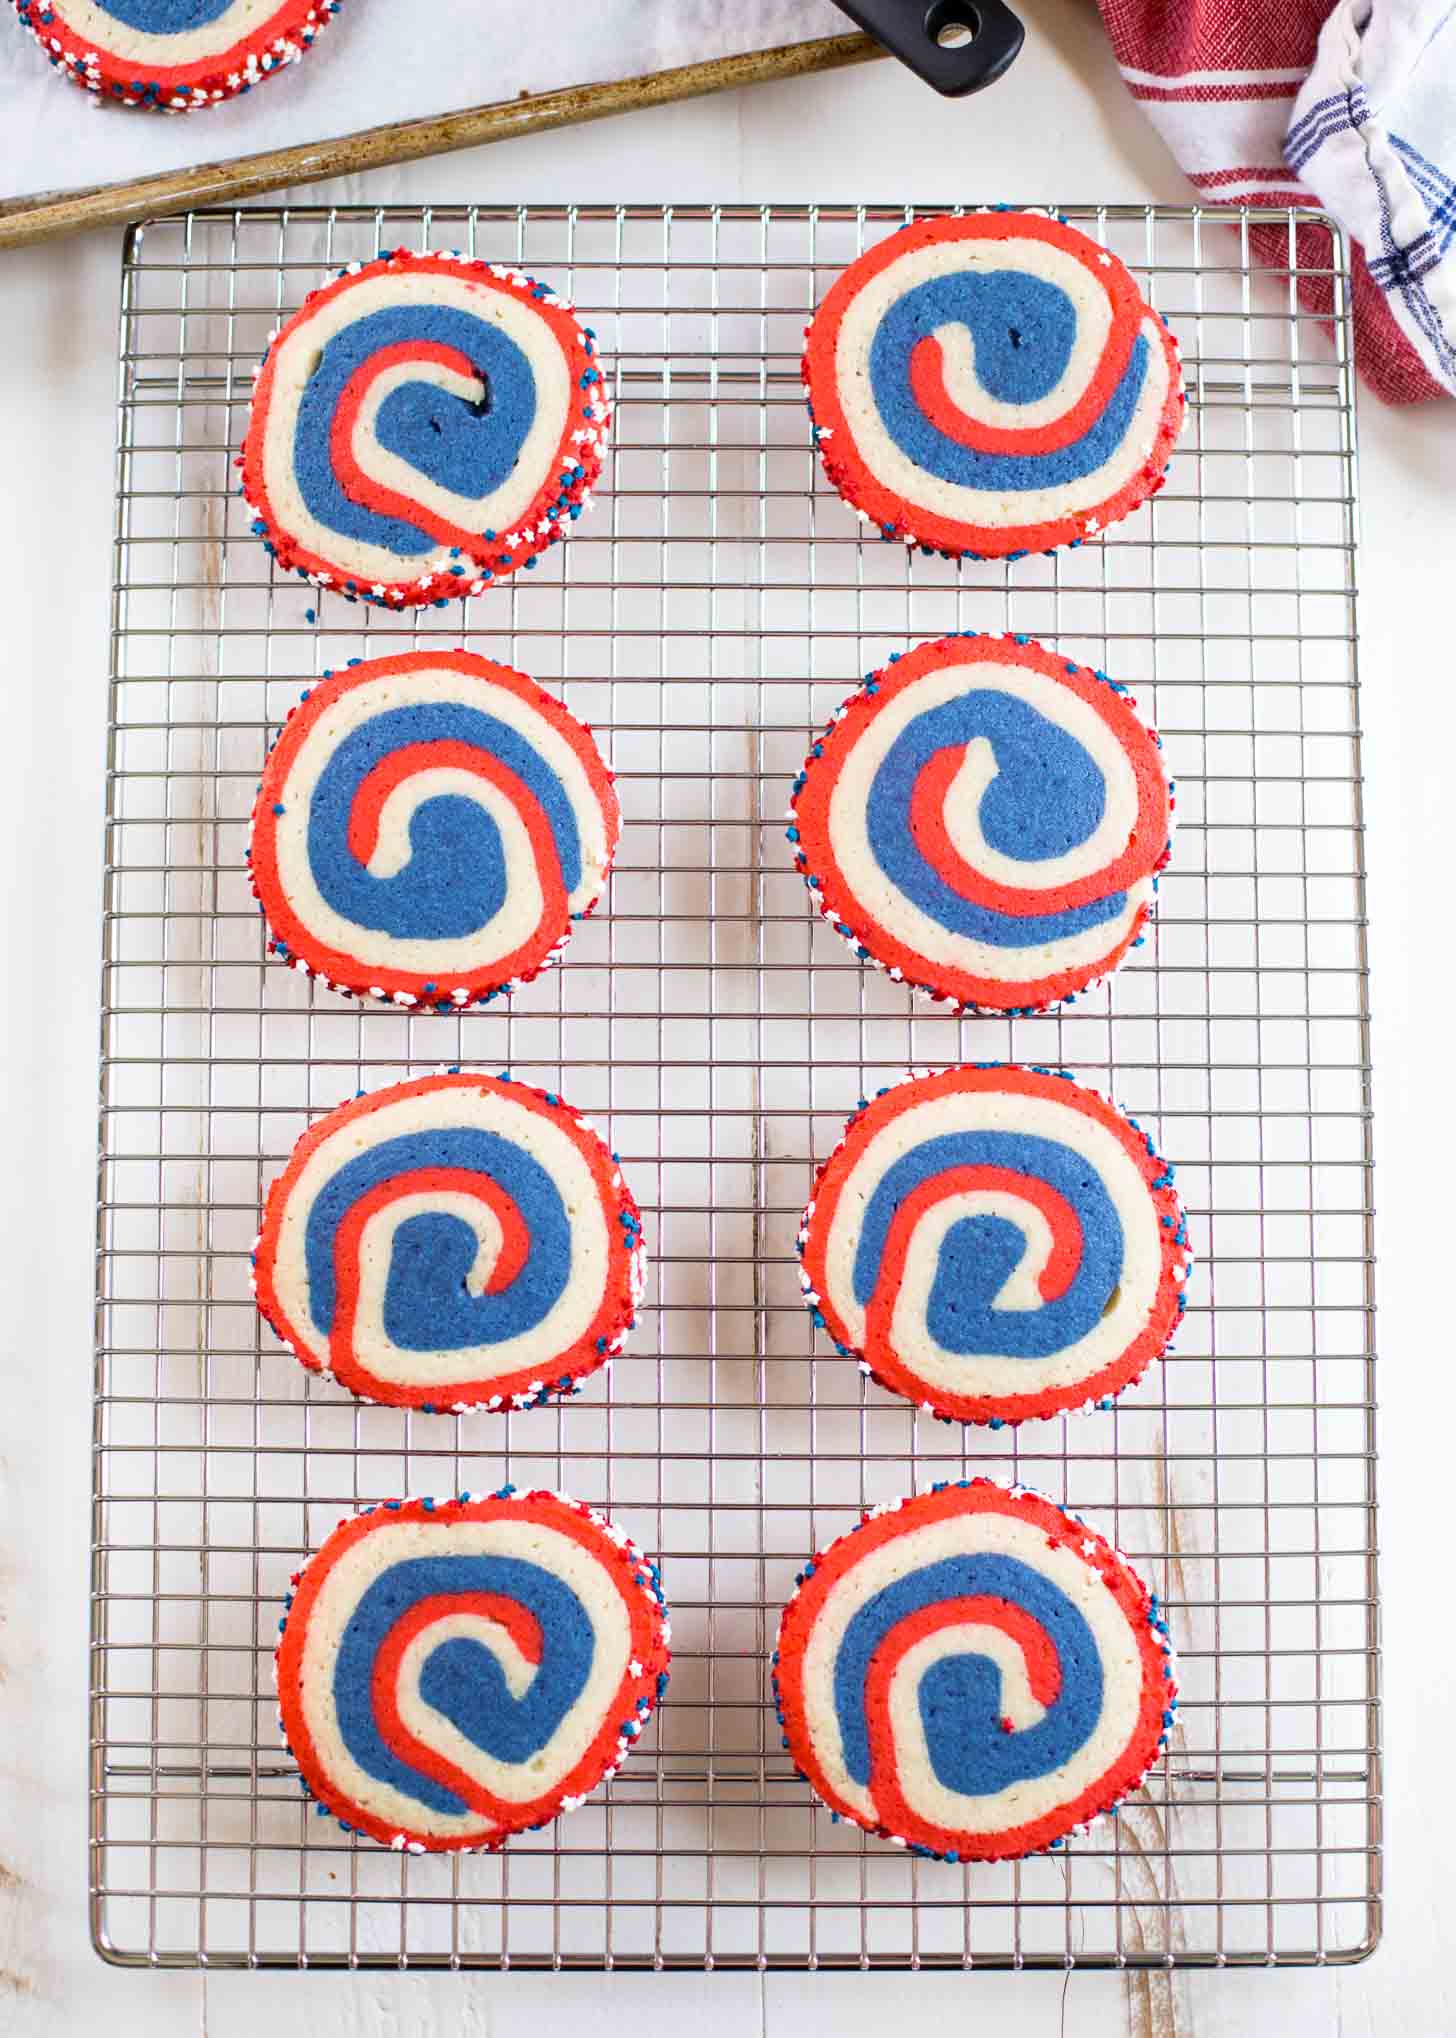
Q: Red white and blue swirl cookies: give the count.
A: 9